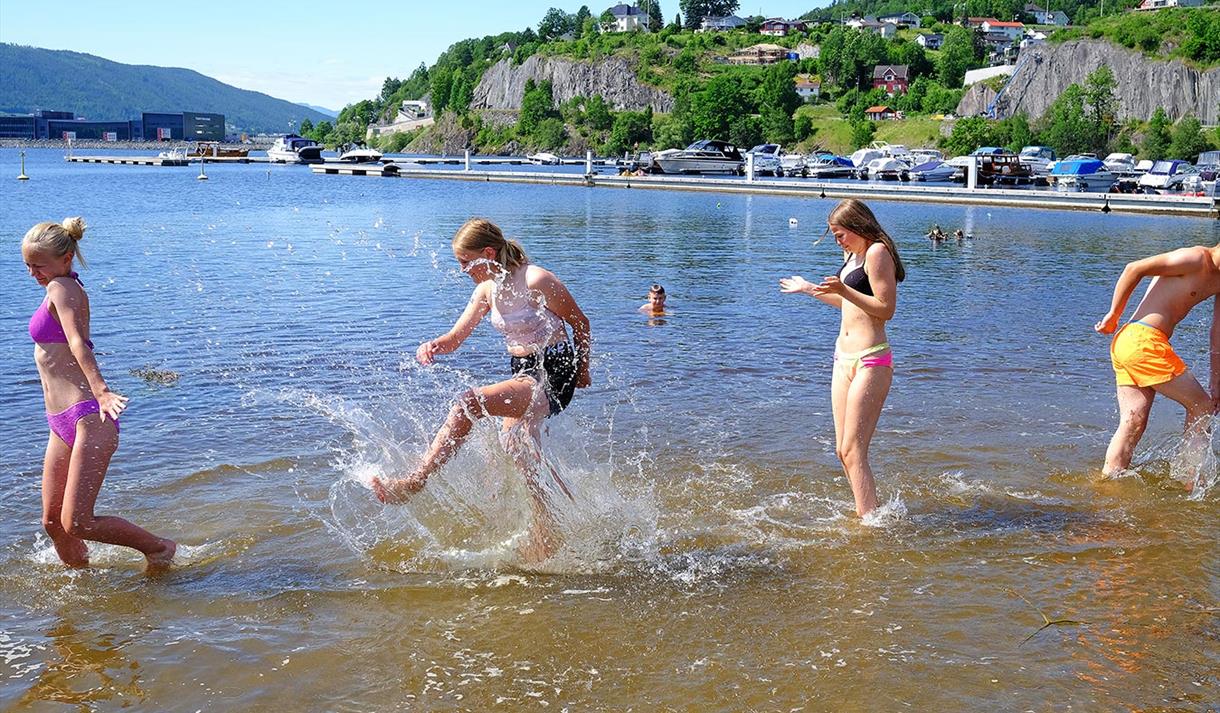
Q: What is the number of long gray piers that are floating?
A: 2